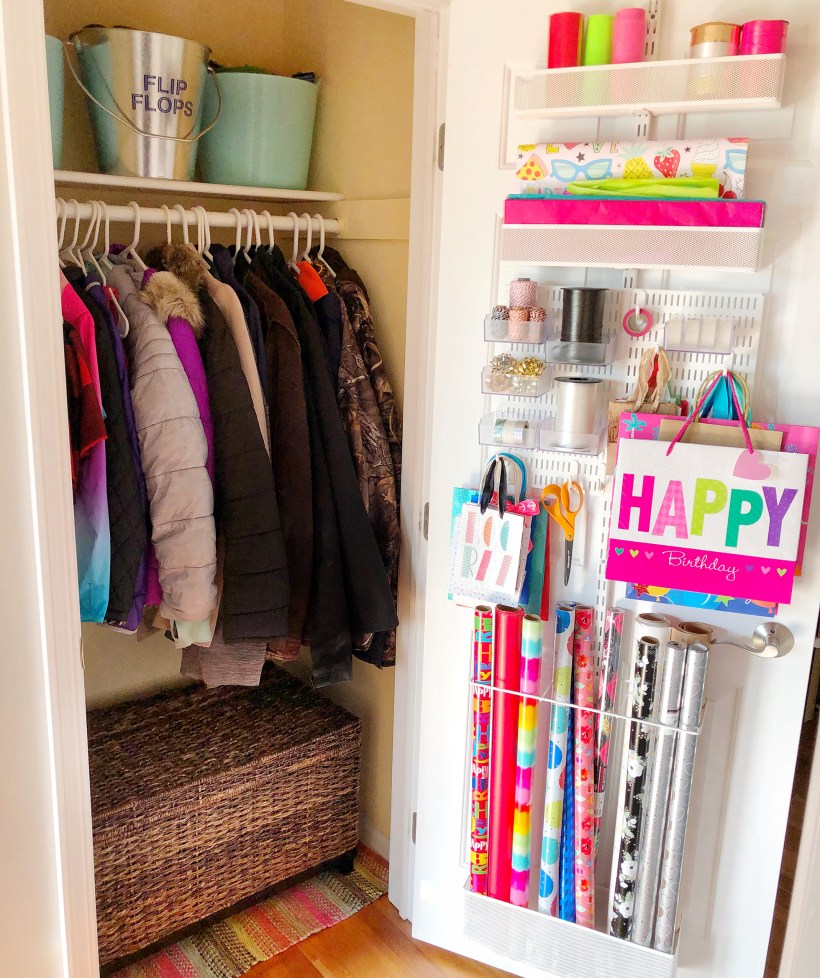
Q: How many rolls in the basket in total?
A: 12